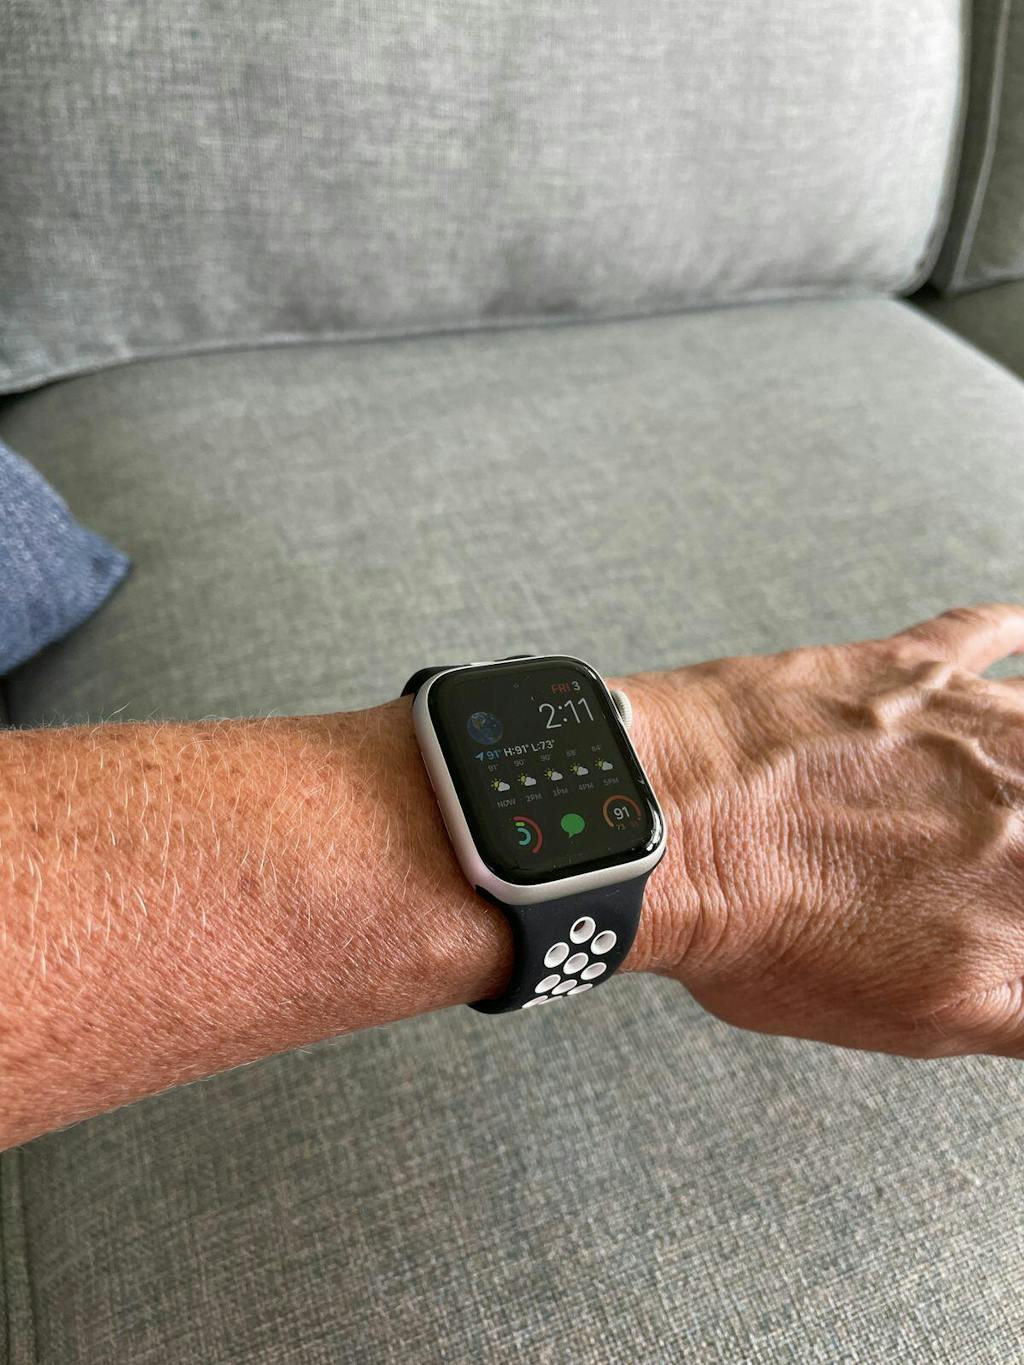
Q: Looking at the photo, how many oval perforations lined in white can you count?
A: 10